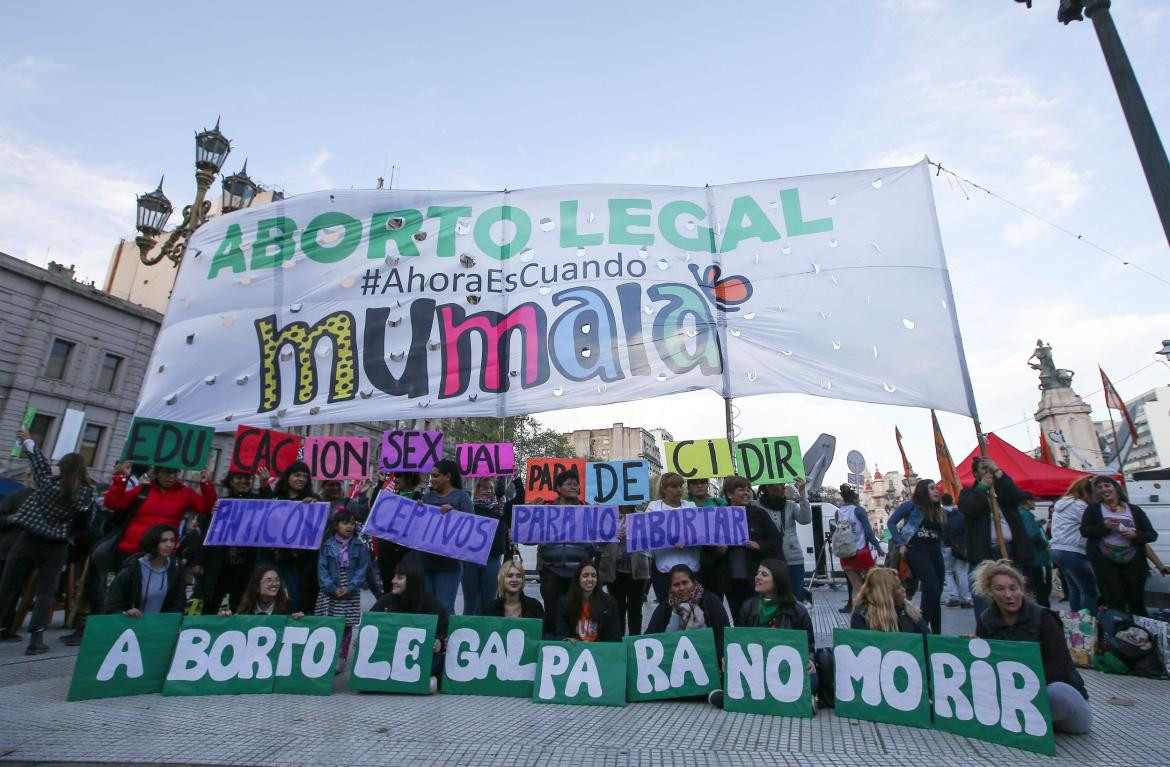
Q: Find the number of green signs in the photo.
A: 12